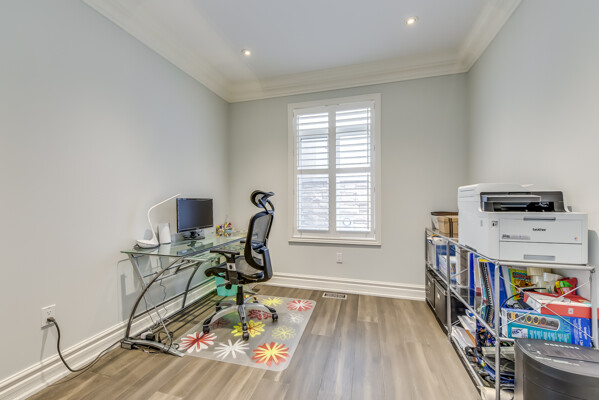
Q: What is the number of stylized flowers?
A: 11